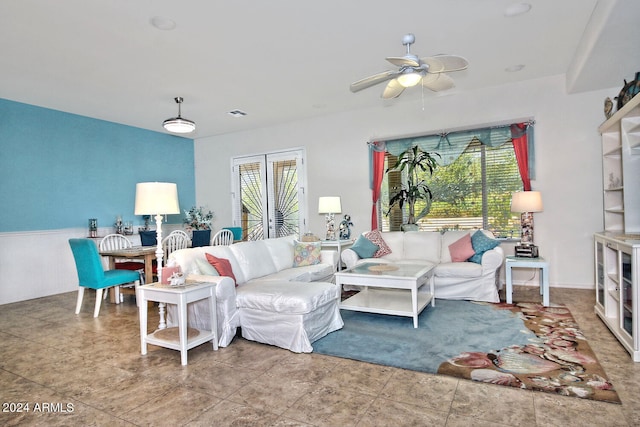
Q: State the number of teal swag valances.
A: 1